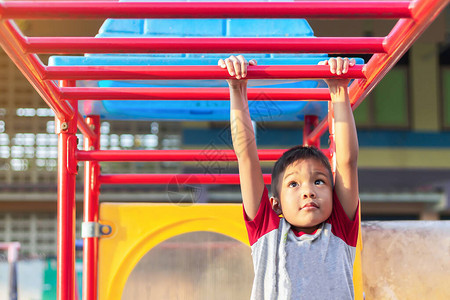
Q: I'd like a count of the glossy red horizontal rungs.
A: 6